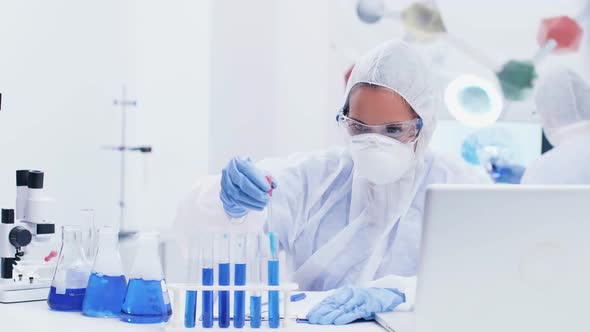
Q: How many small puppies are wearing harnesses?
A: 0